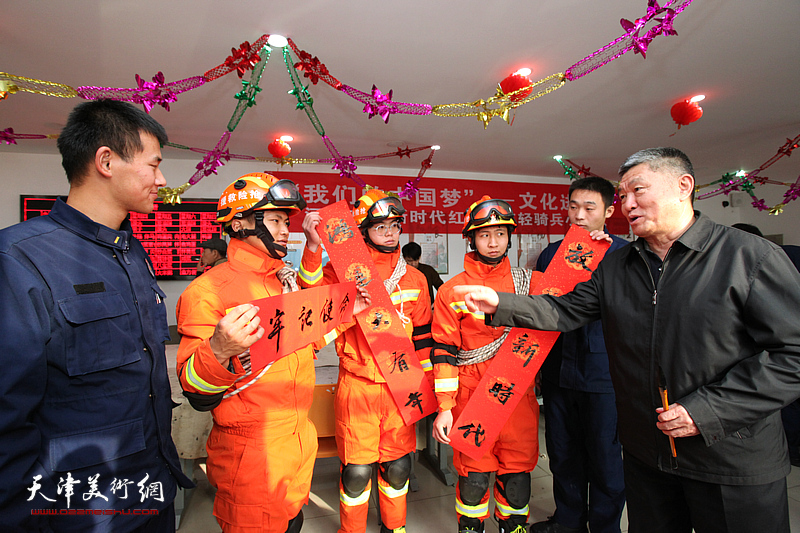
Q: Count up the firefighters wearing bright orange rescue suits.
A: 3